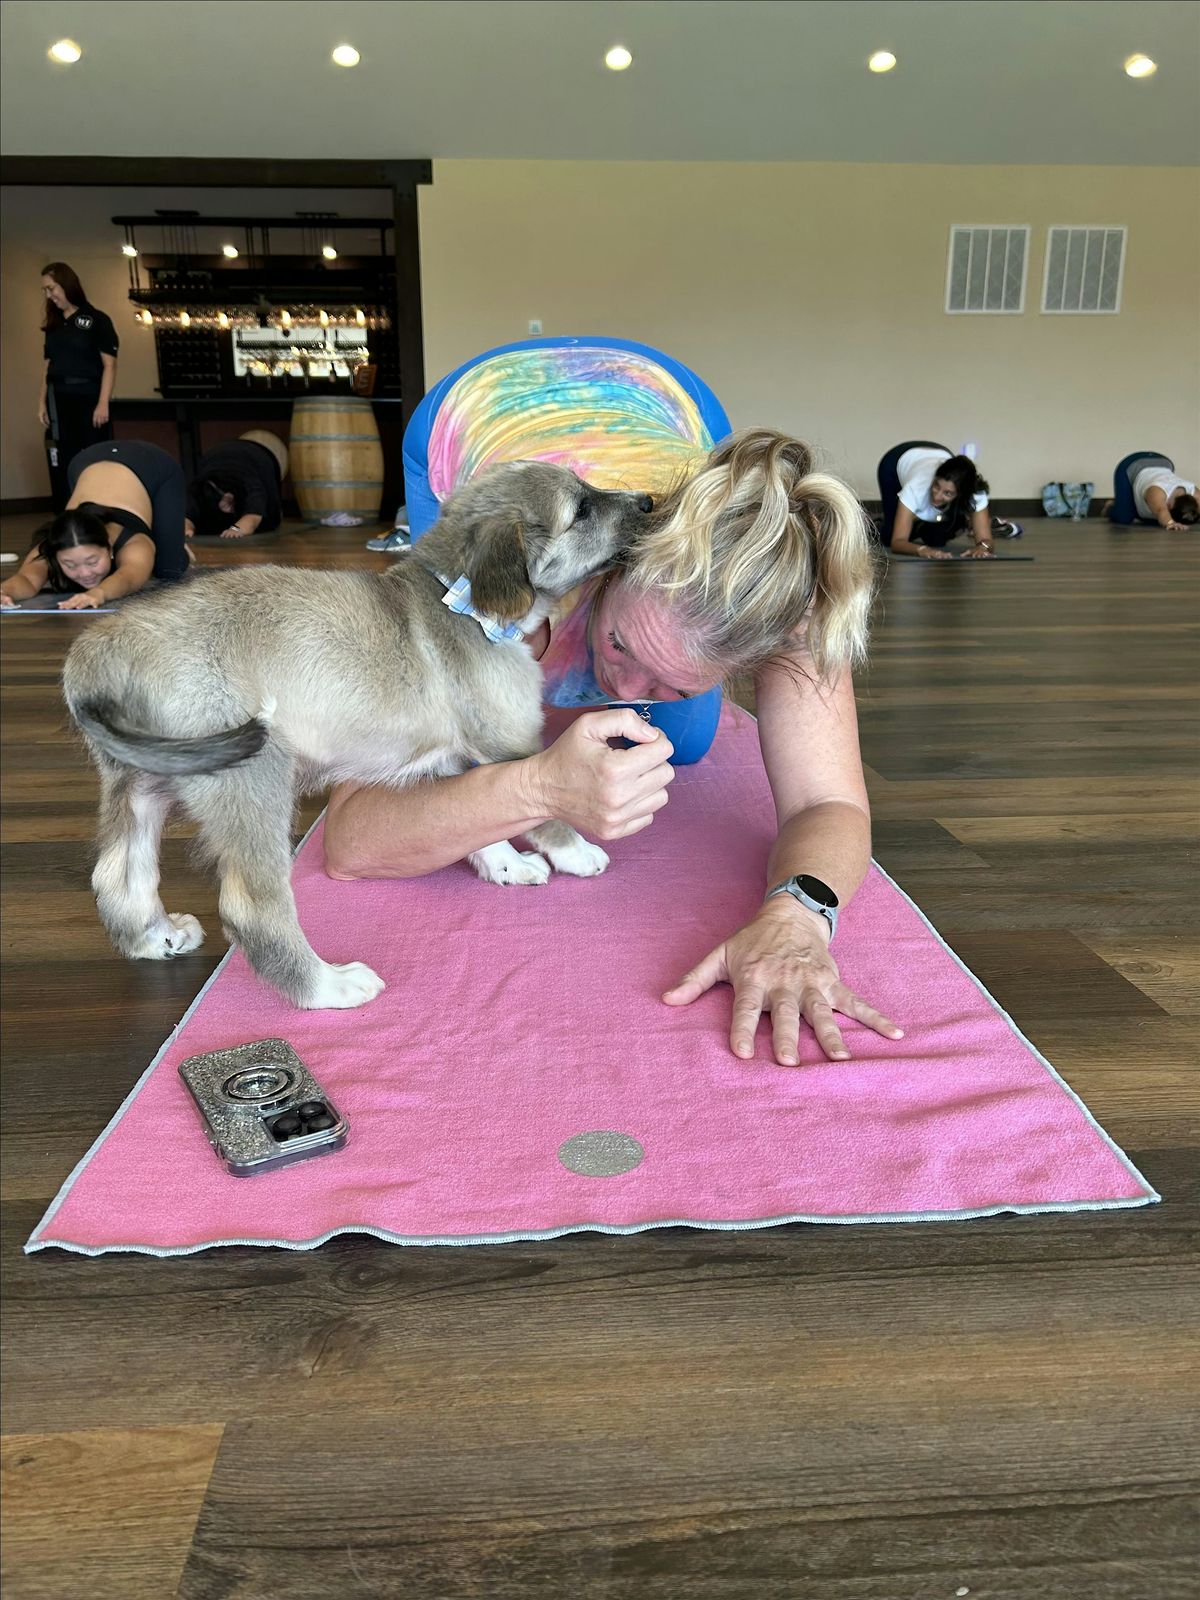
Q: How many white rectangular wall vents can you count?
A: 2